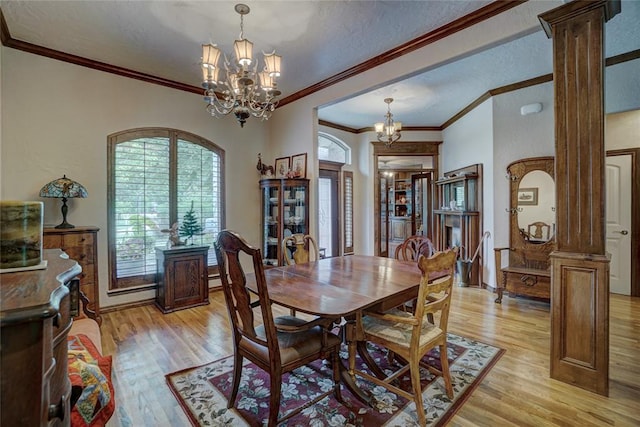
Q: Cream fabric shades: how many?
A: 6